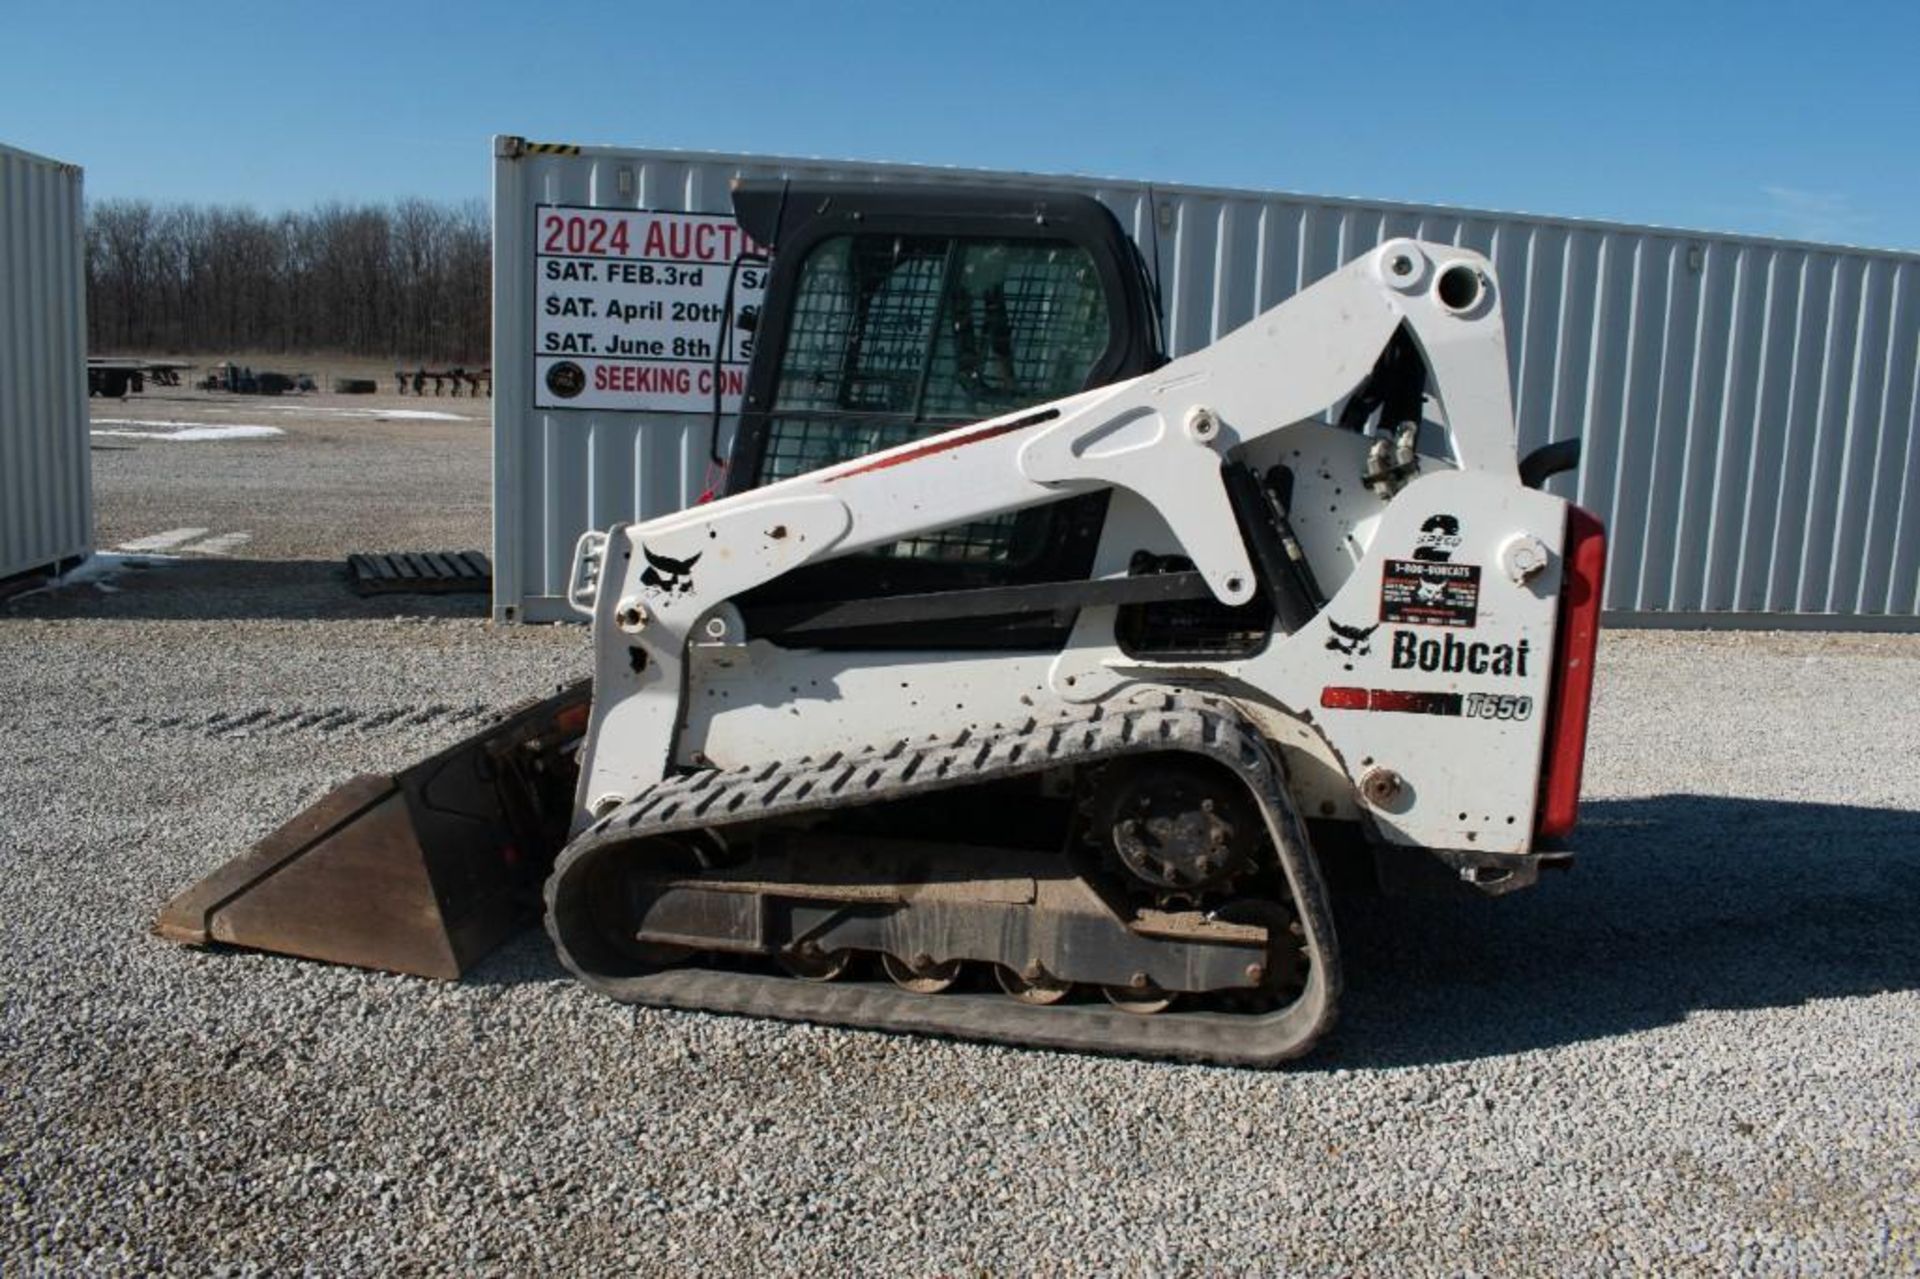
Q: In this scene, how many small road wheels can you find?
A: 4